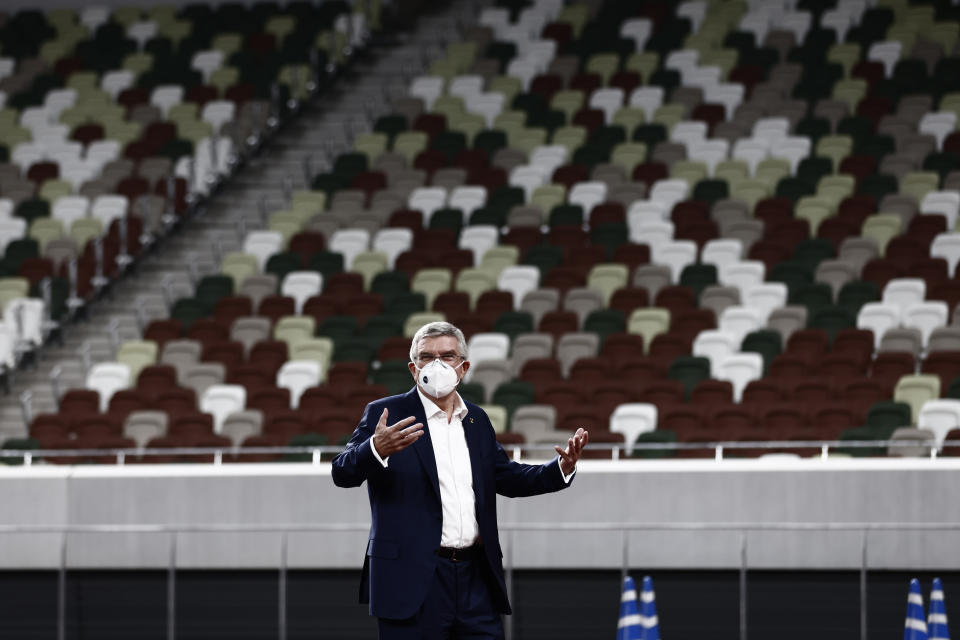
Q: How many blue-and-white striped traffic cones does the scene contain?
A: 4